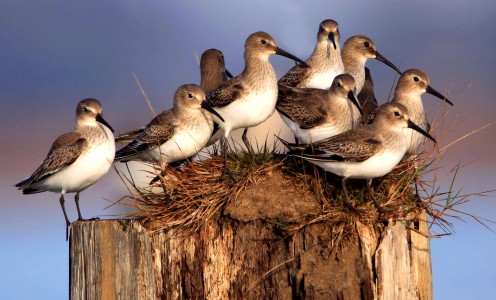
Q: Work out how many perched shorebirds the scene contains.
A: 9